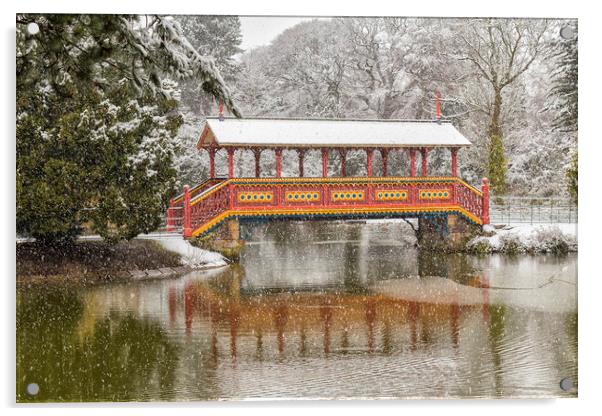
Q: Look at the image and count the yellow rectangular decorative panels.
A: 5